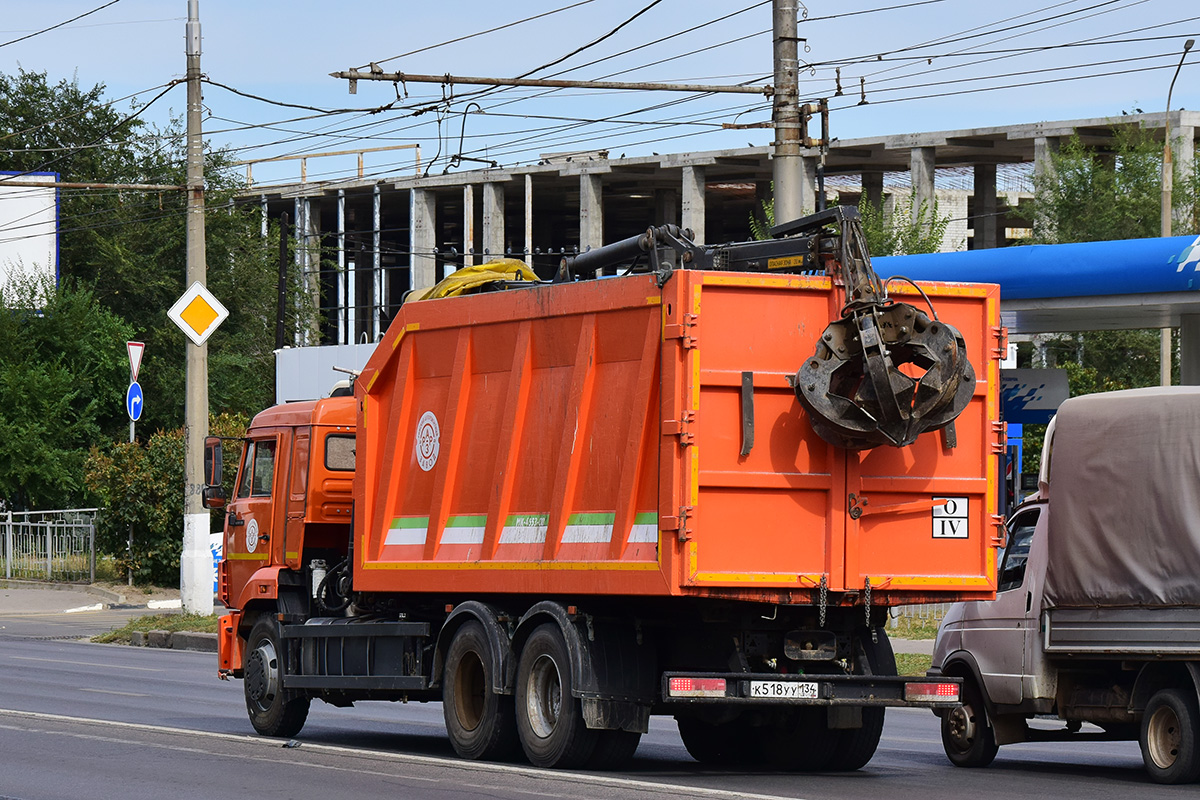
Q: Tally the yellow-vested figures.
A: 0